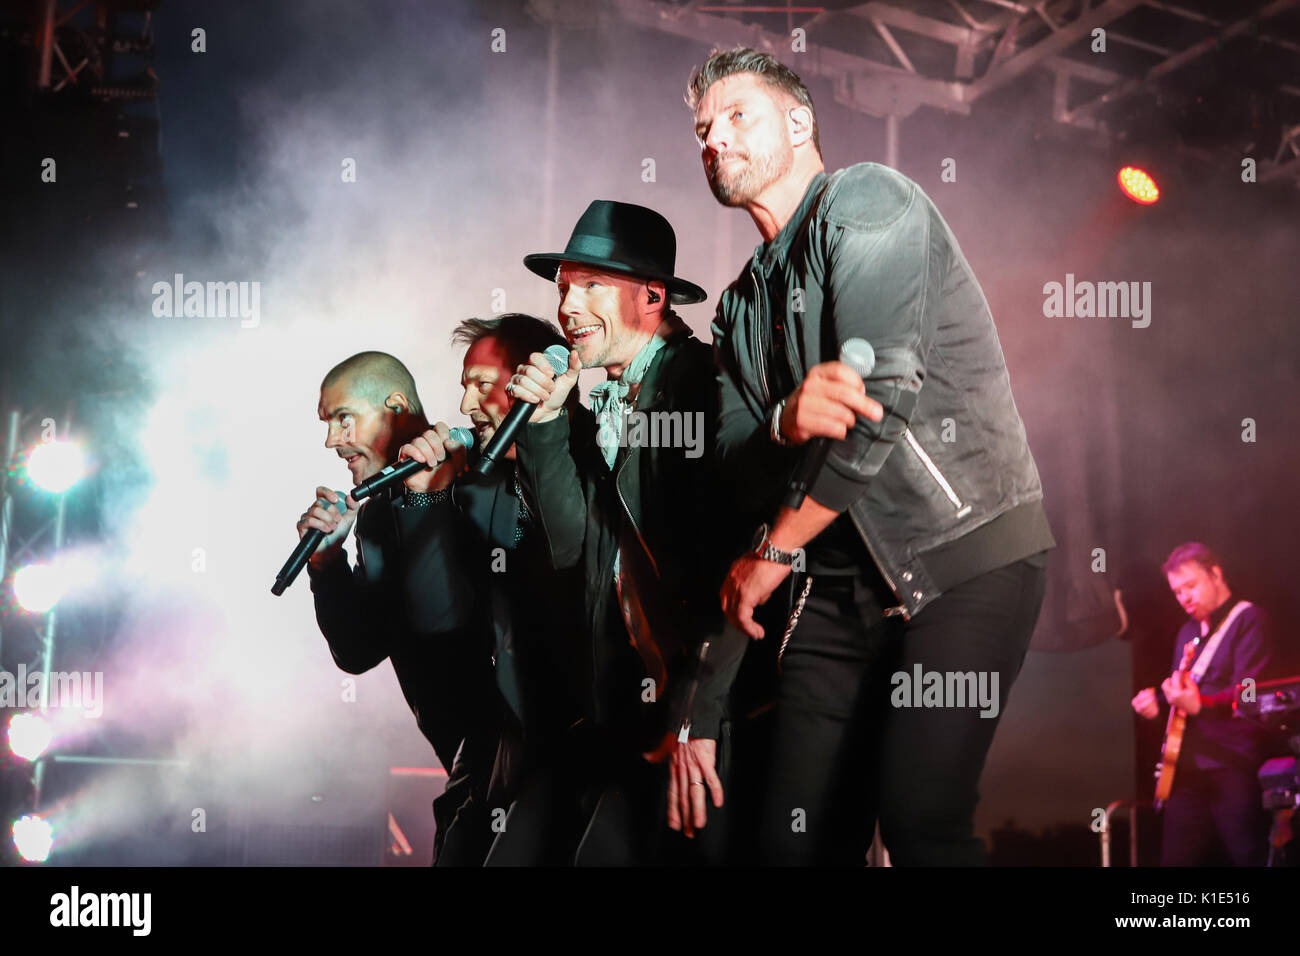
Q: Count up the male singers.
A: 4